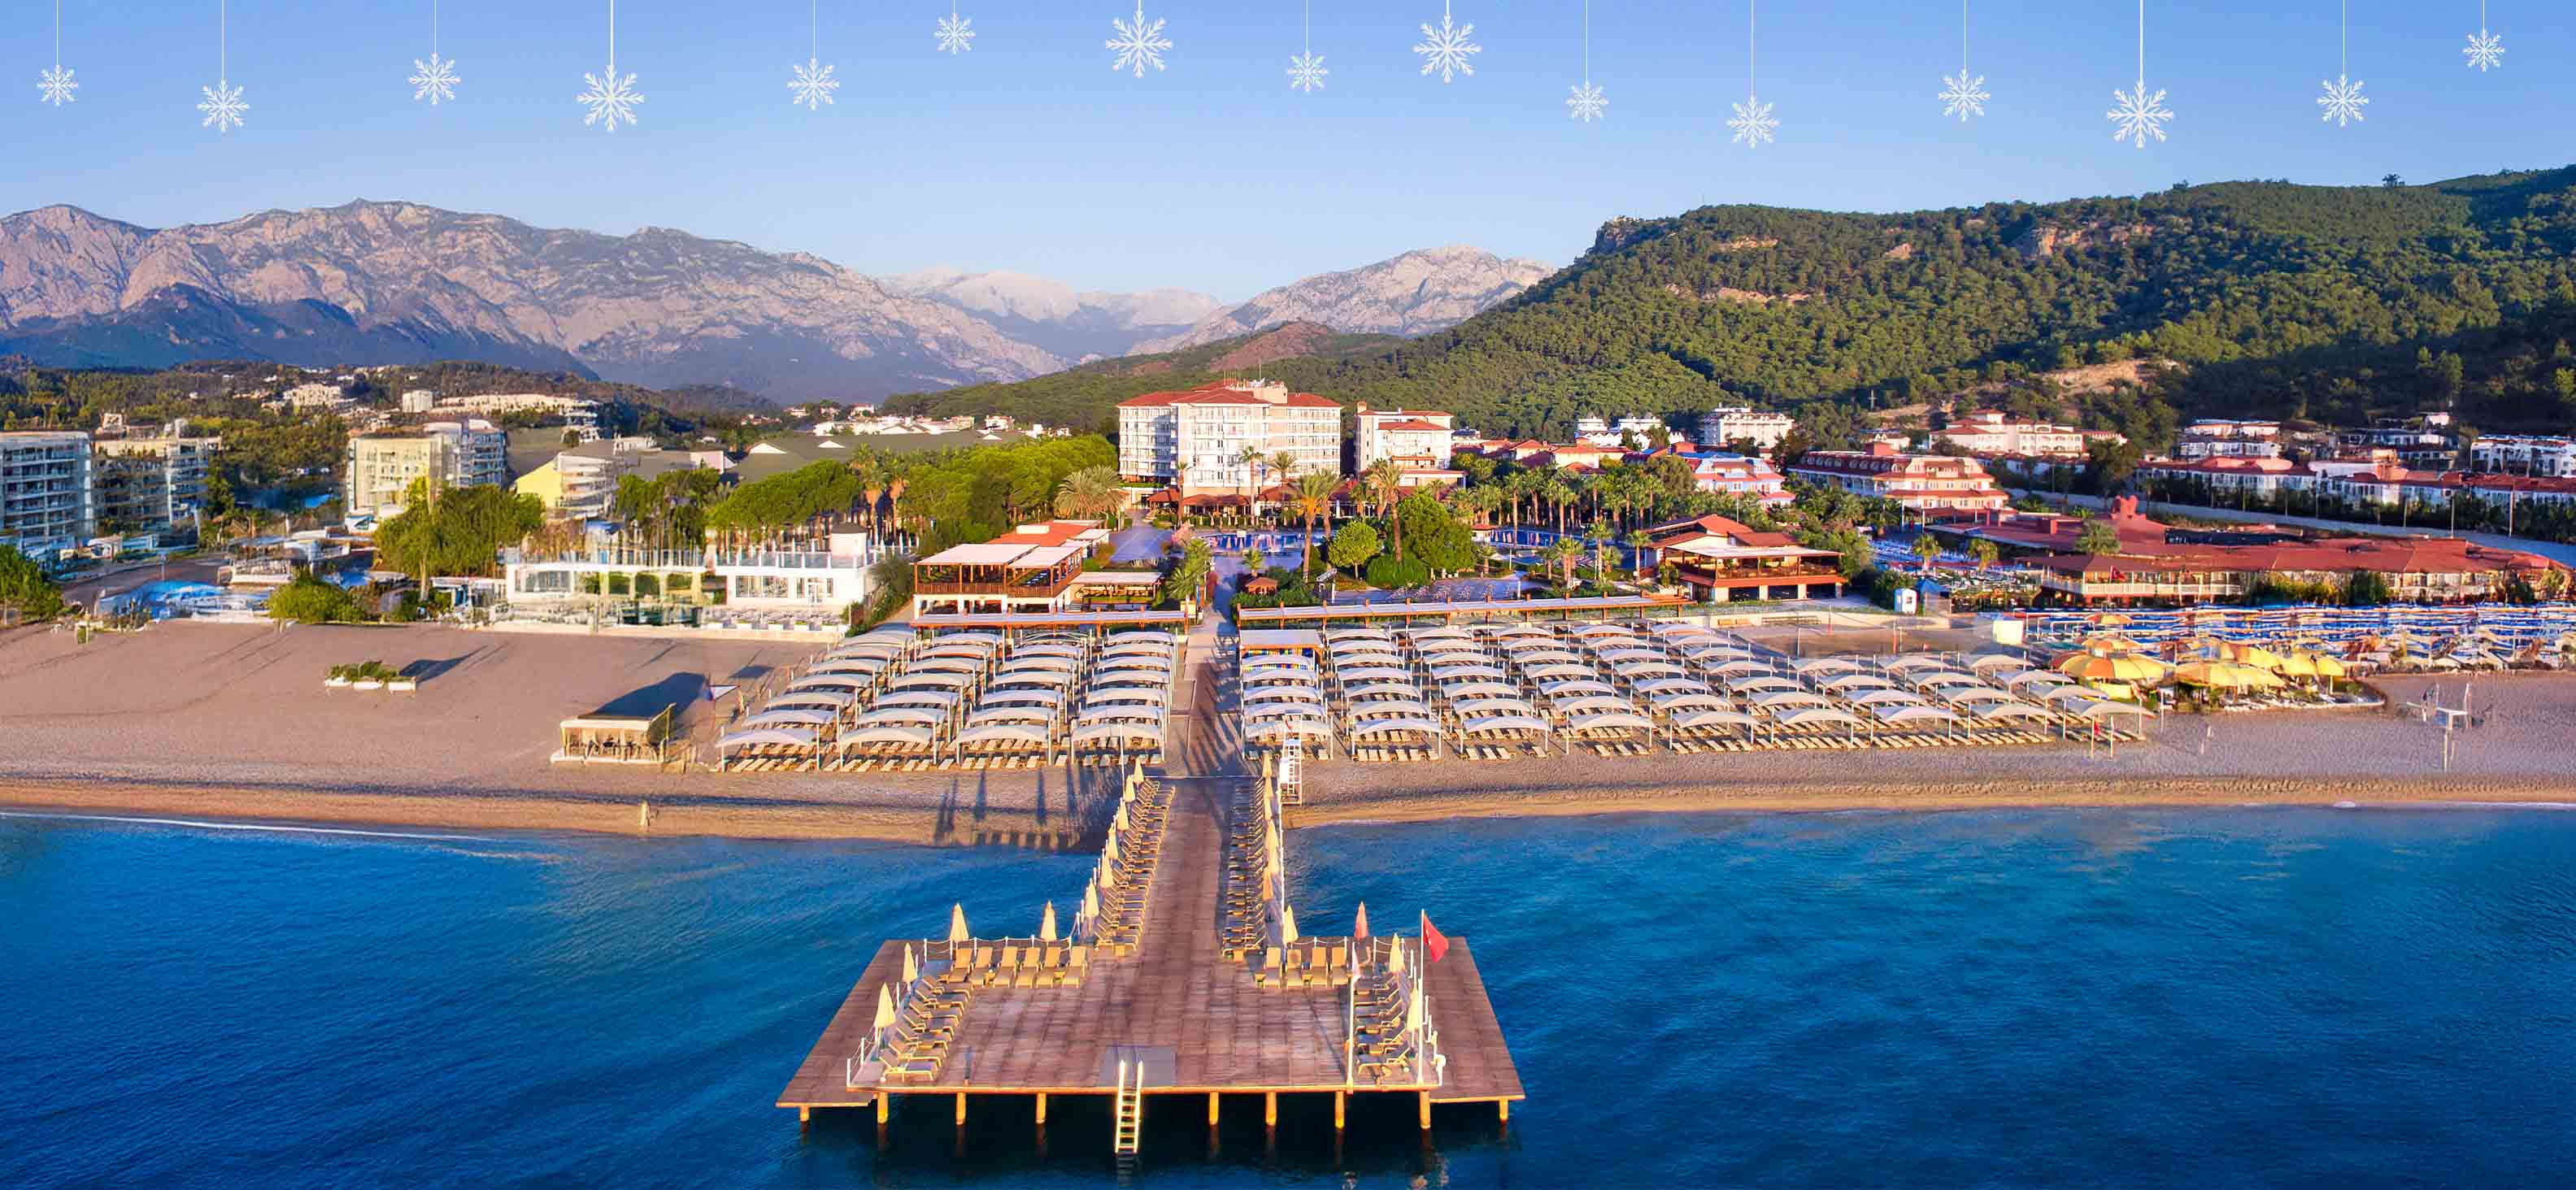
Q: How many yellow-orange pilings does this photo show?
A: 9